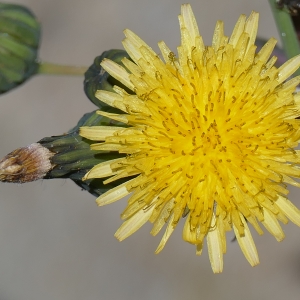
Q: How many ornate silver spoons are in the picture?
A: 0